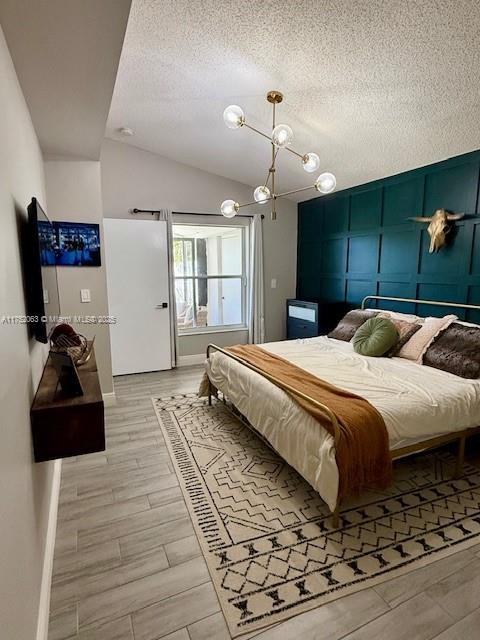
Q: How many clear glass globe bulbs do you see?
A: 6